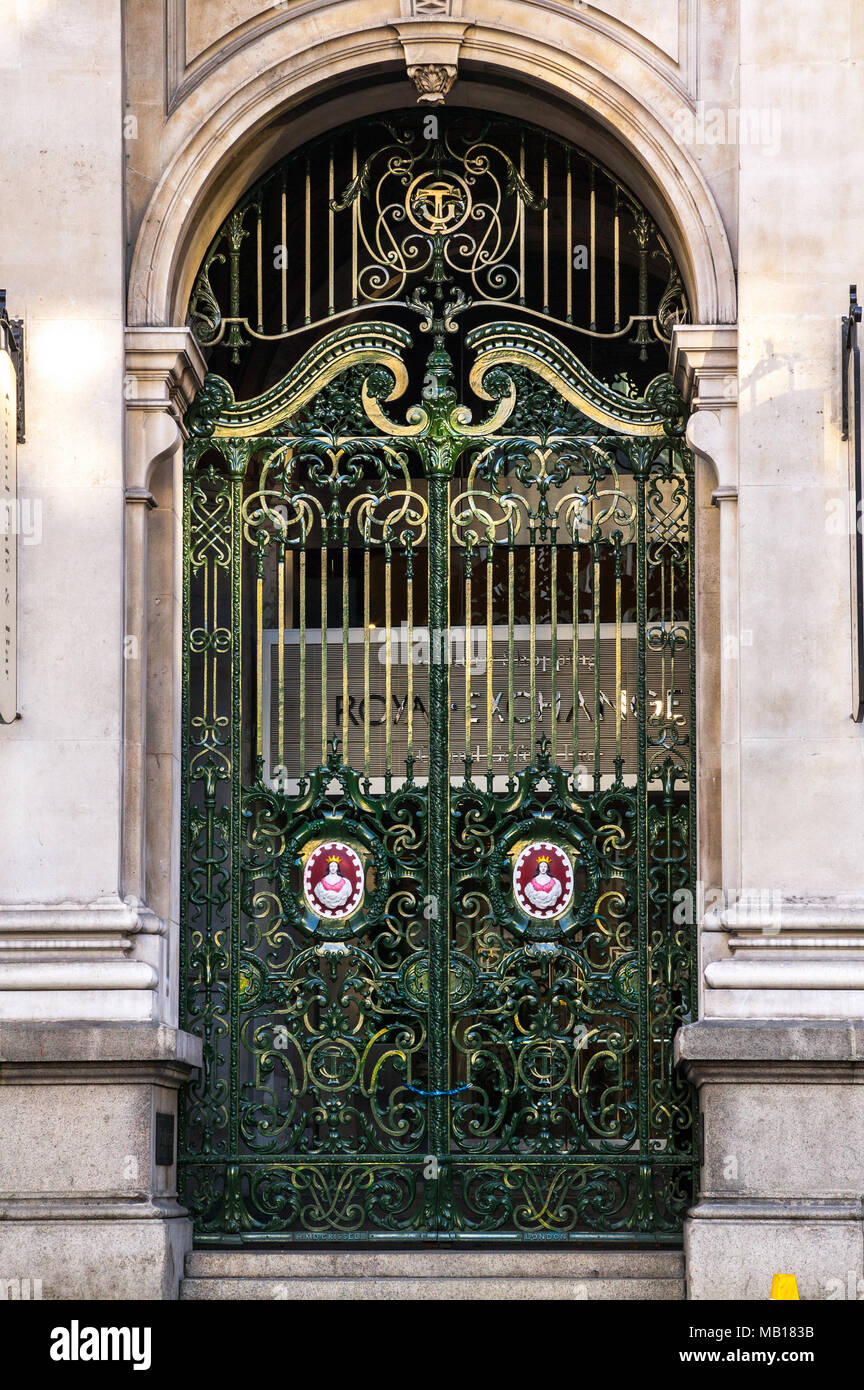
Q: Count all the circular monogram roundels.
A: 3